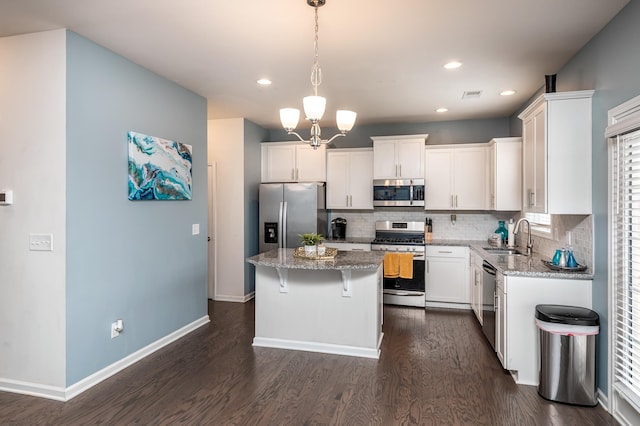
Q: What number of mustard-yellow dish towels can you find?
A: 2